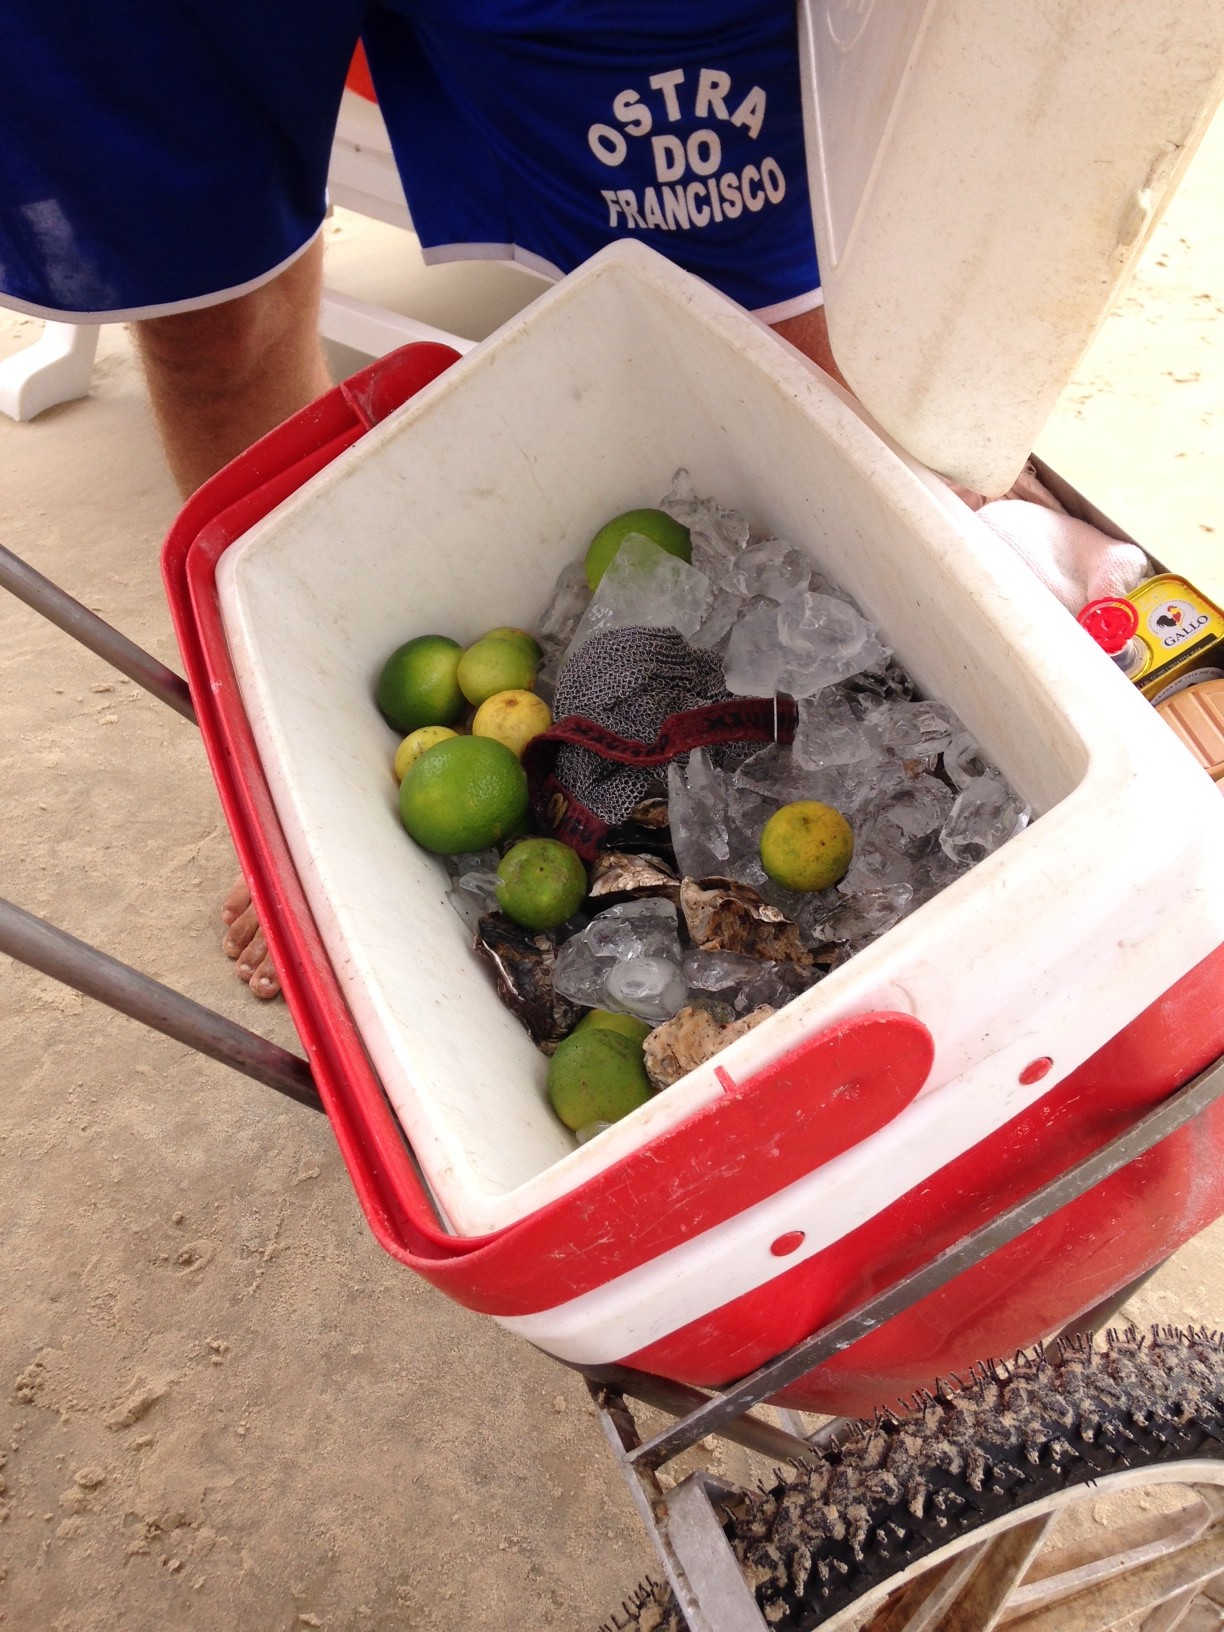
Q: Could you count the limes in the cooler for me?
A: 11